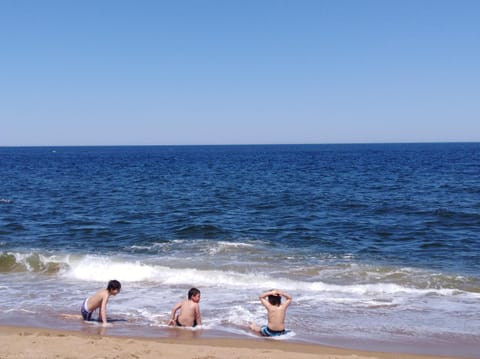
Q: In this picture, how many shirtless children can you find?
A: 3